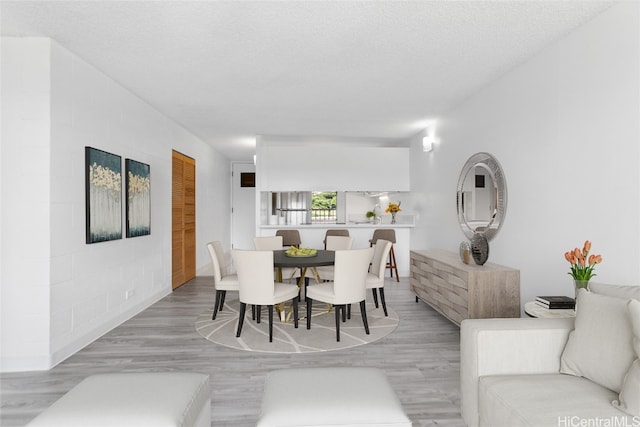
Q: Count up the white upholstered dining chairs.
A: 6